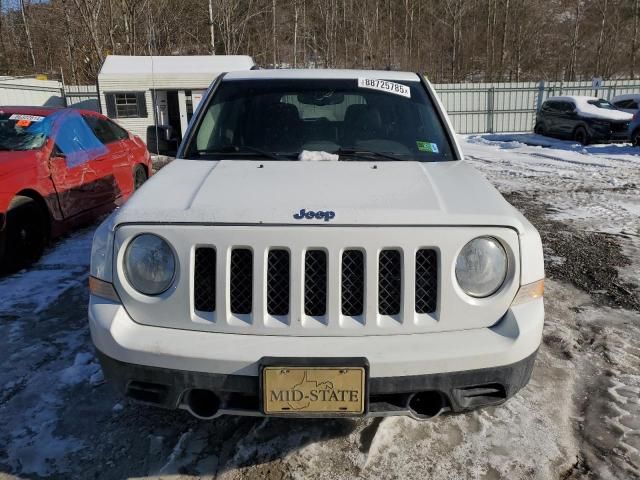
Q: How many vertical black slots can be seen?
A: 7